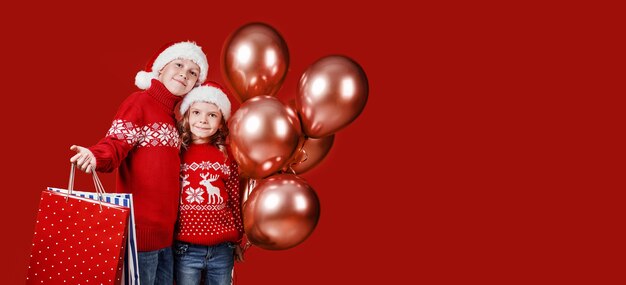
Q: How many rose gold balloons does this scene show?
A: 5